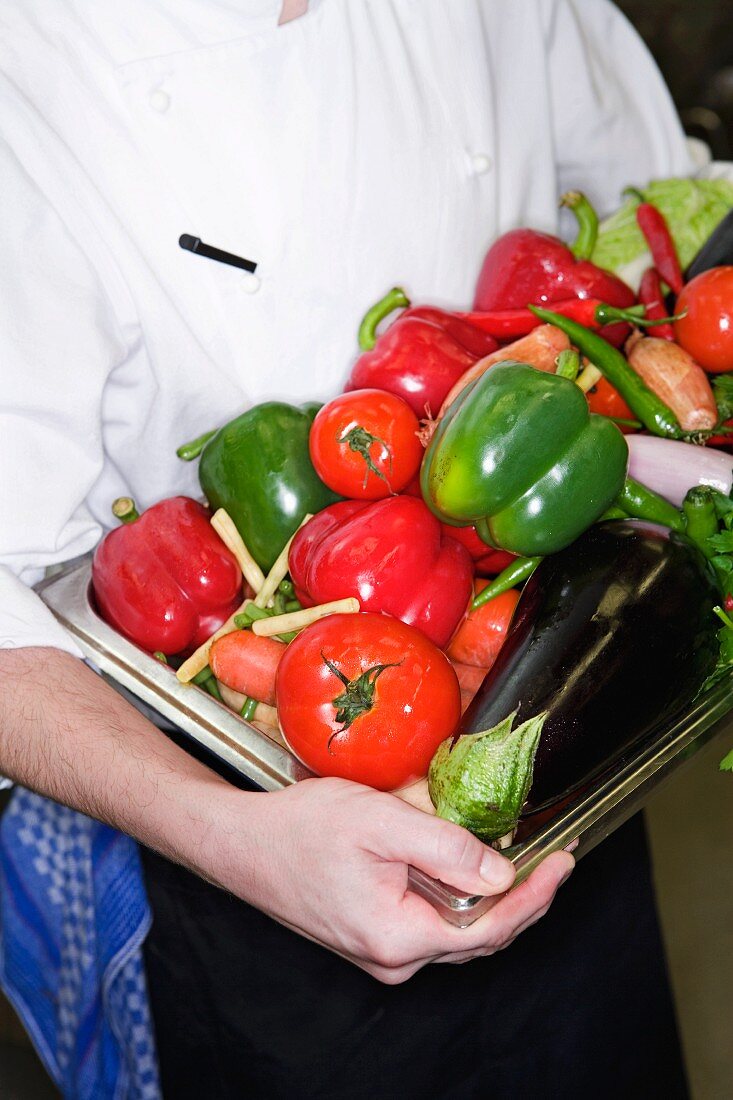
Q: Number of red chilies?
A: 3